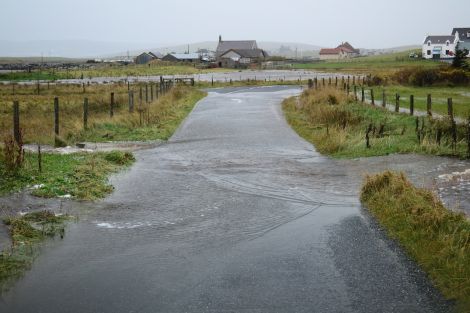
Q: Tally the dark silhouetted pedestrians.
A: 0